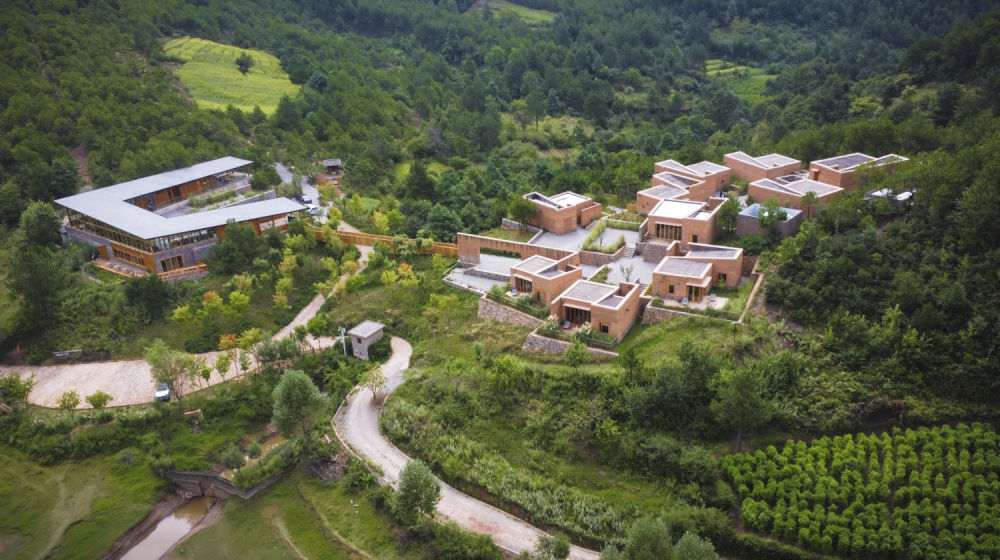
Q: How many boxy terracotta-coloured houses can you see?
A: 10